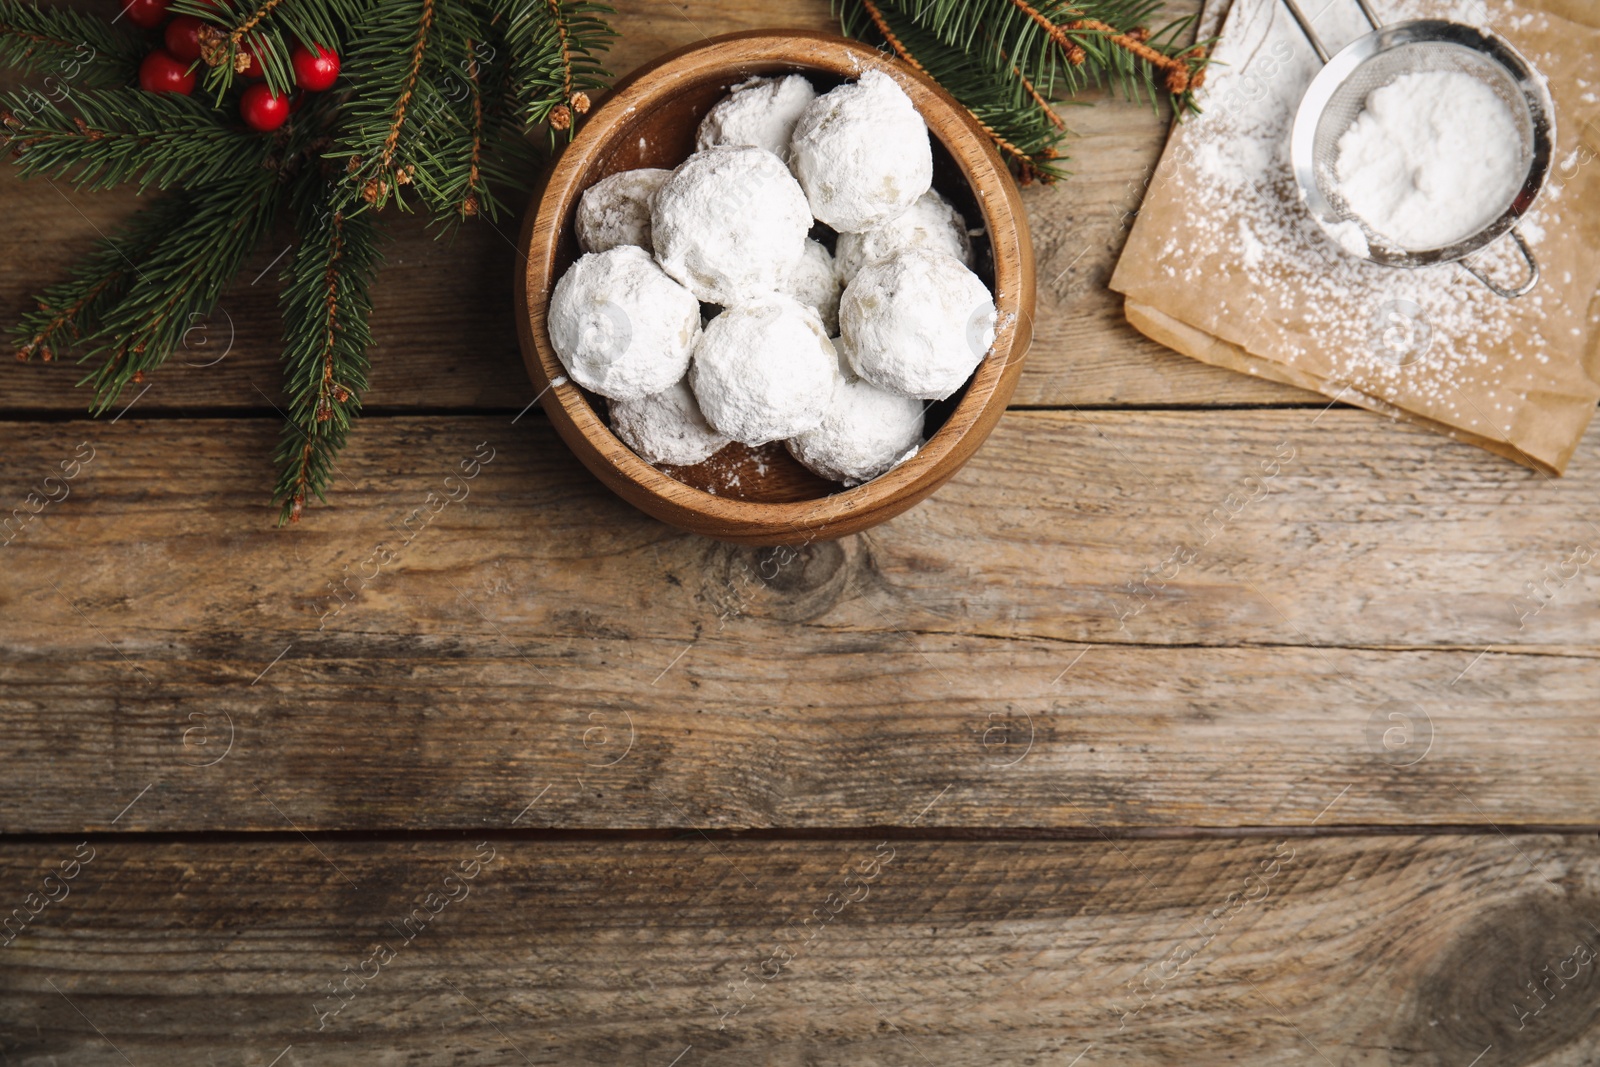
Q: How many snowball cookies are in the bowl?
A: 11